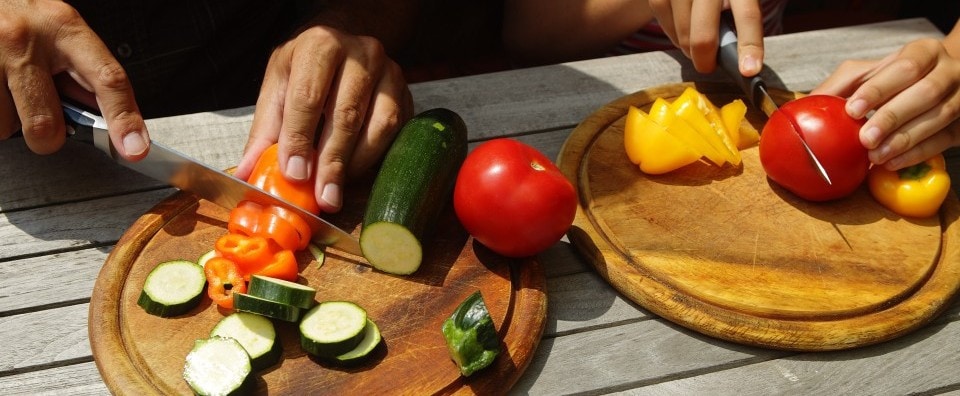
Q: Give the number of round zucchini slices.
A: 8